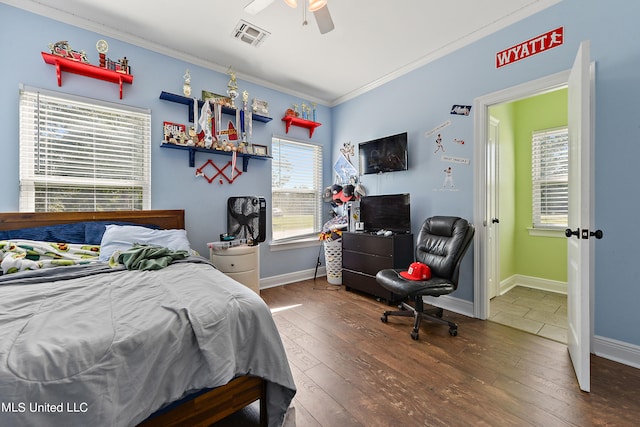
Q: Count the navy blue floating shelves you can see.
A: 2